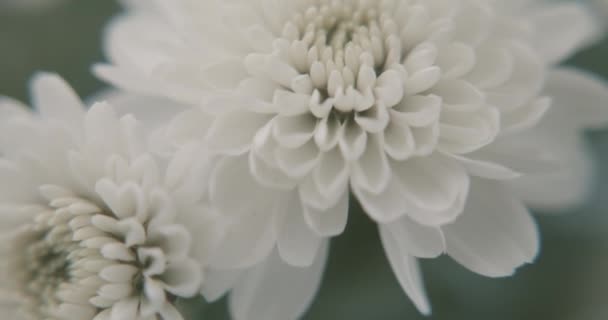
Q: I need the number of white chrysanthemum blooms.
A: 2